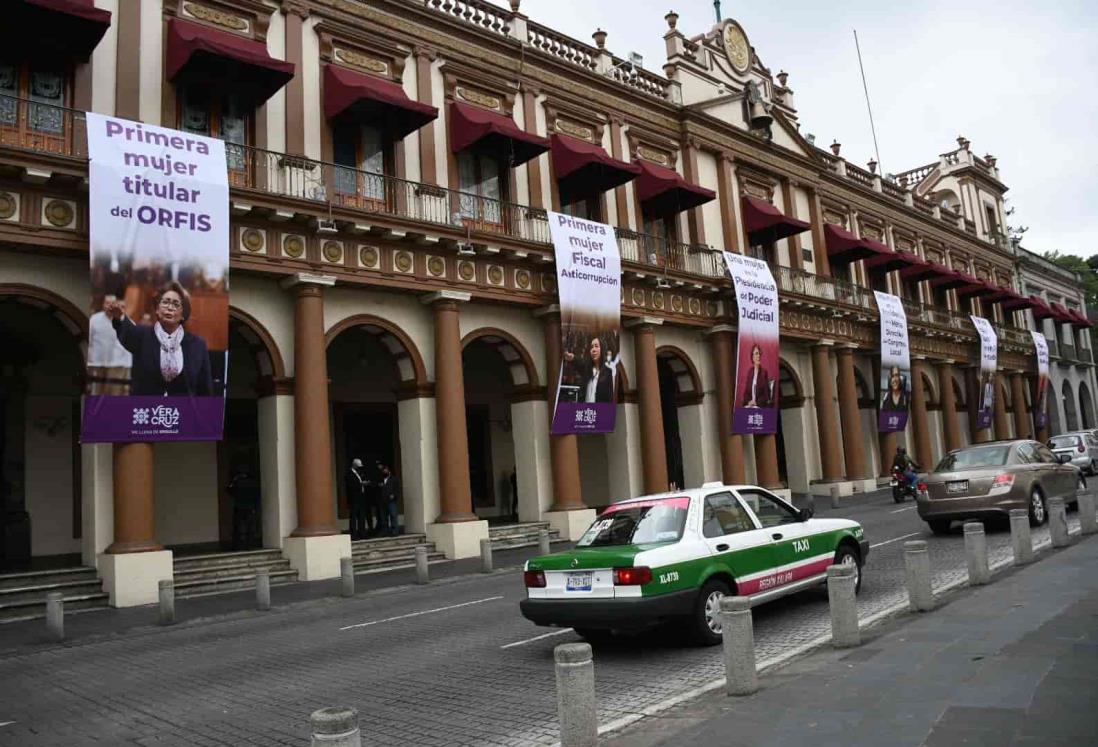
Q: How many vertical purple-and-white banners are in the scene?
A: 6